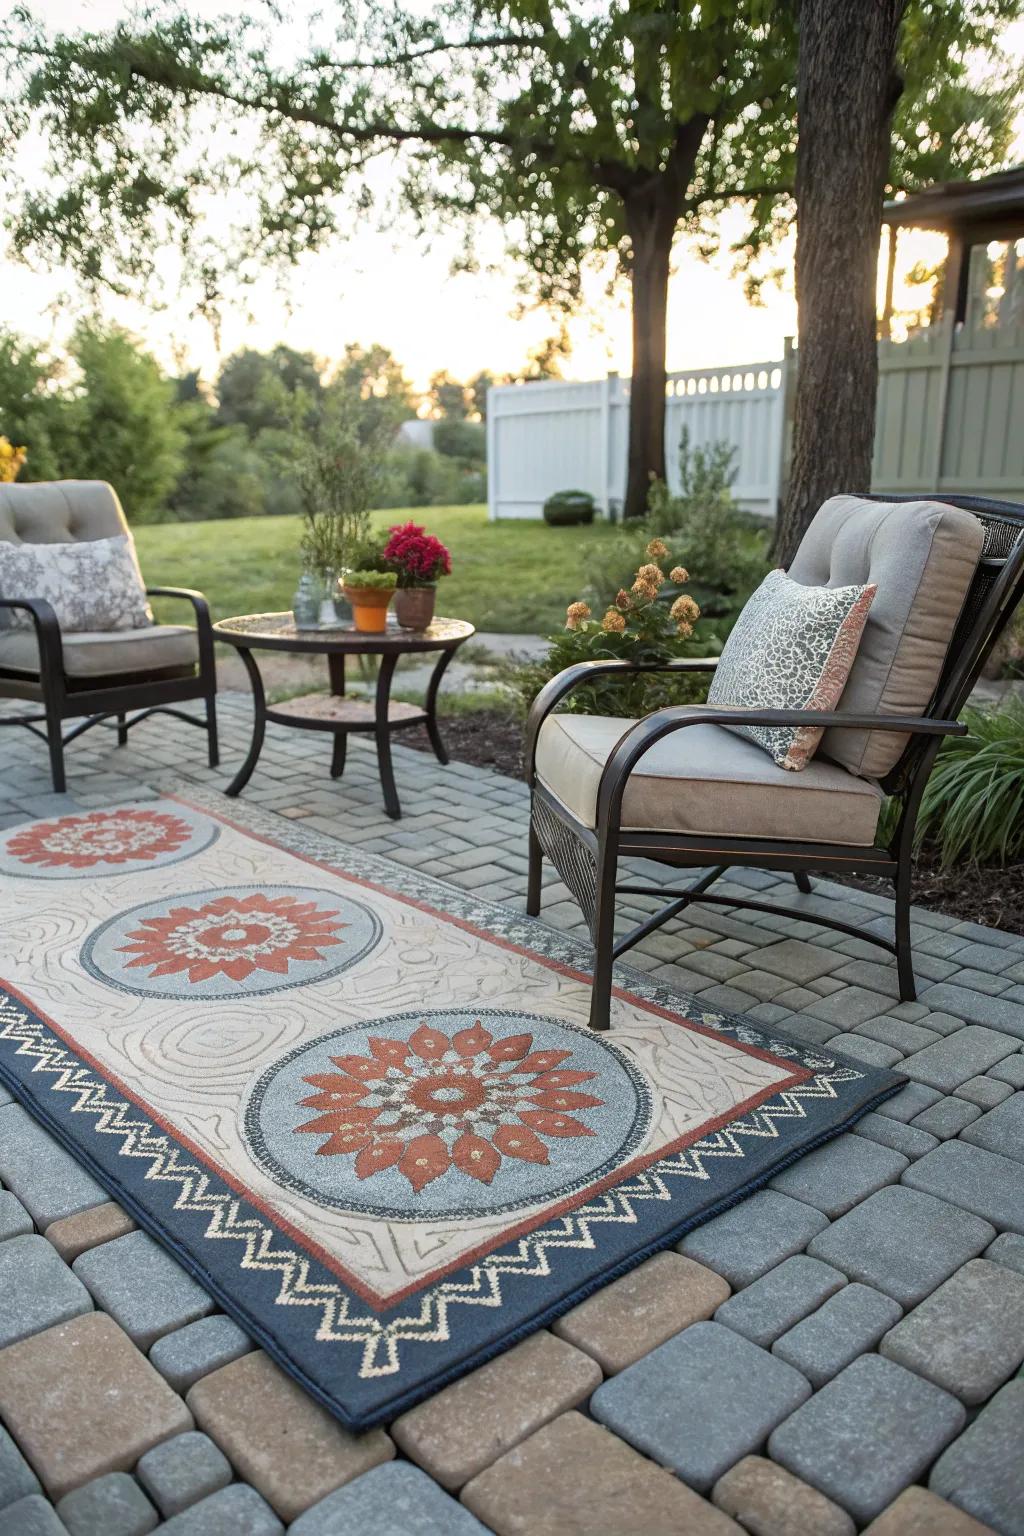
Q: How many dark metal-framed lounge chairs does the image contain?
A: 2